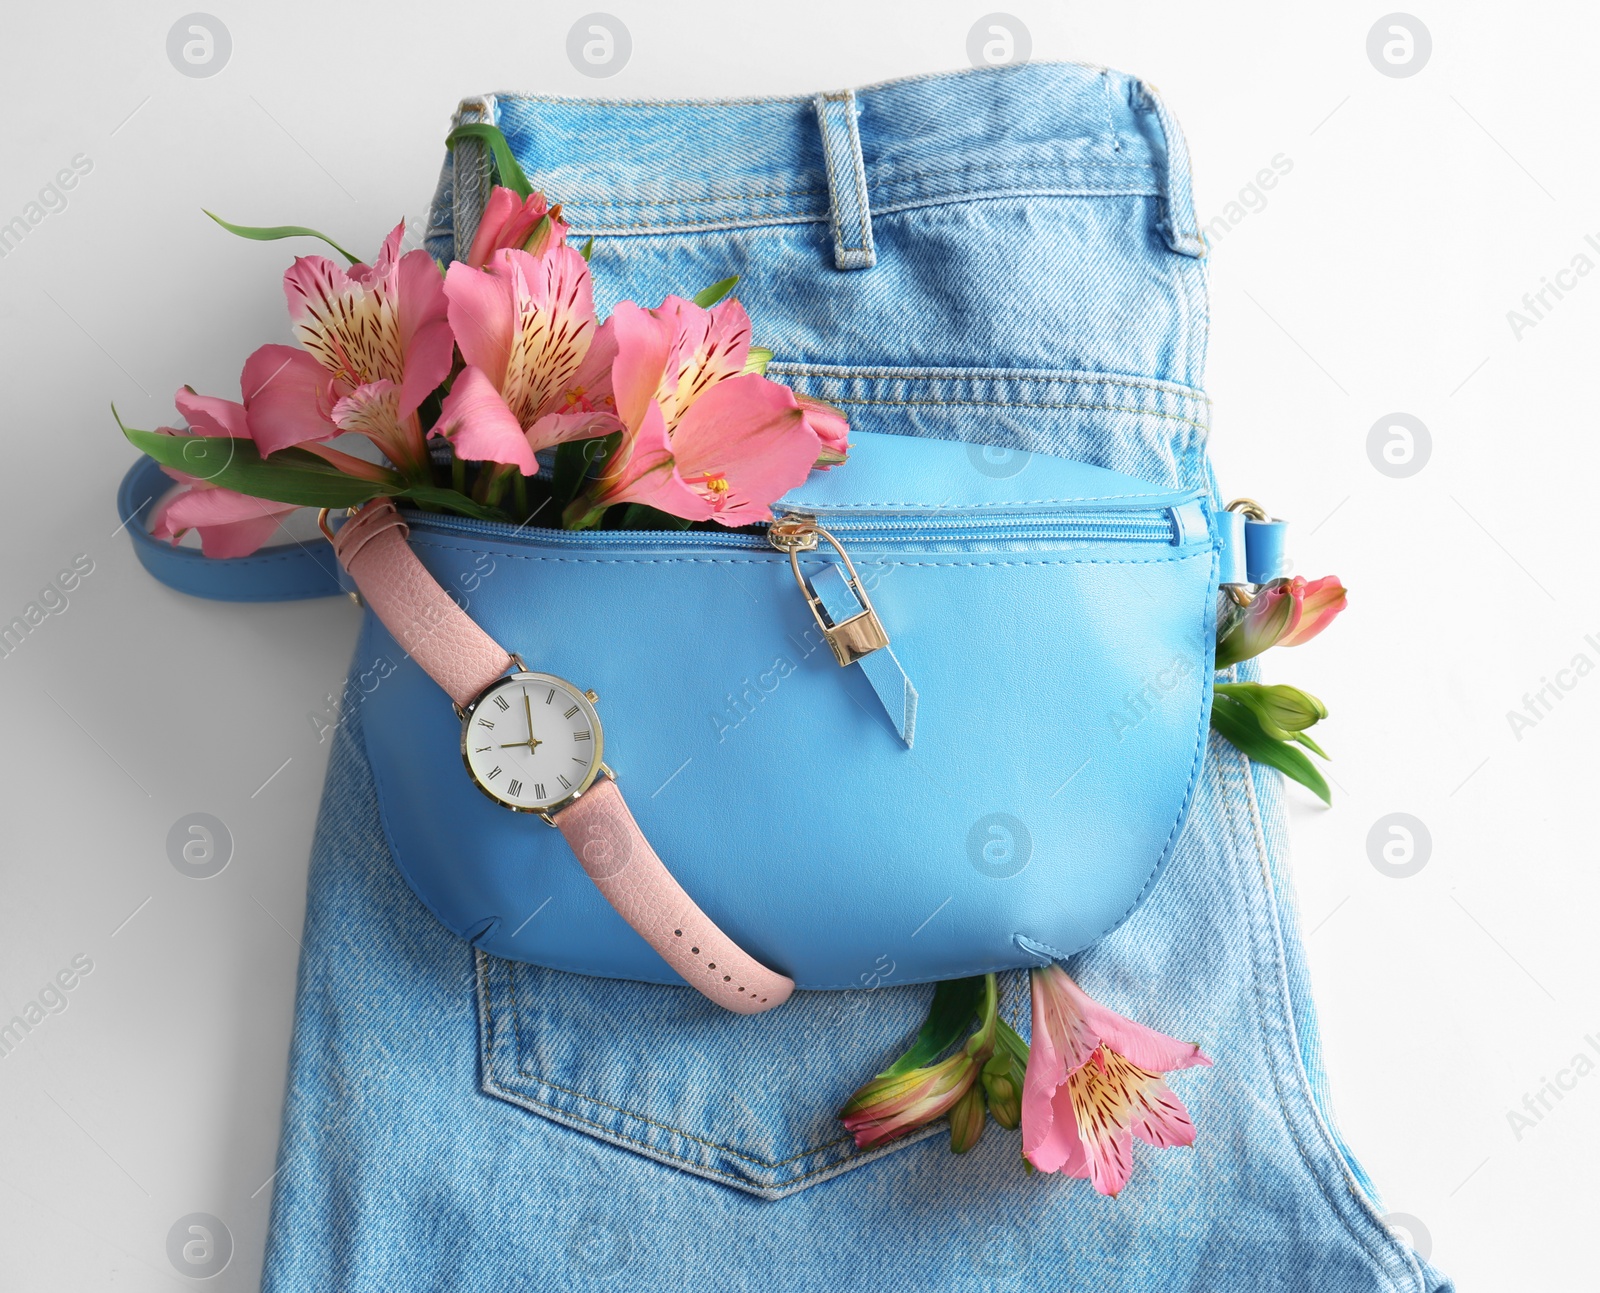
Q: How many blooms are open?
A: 5